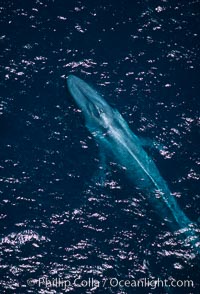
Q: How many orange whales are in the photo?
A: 0